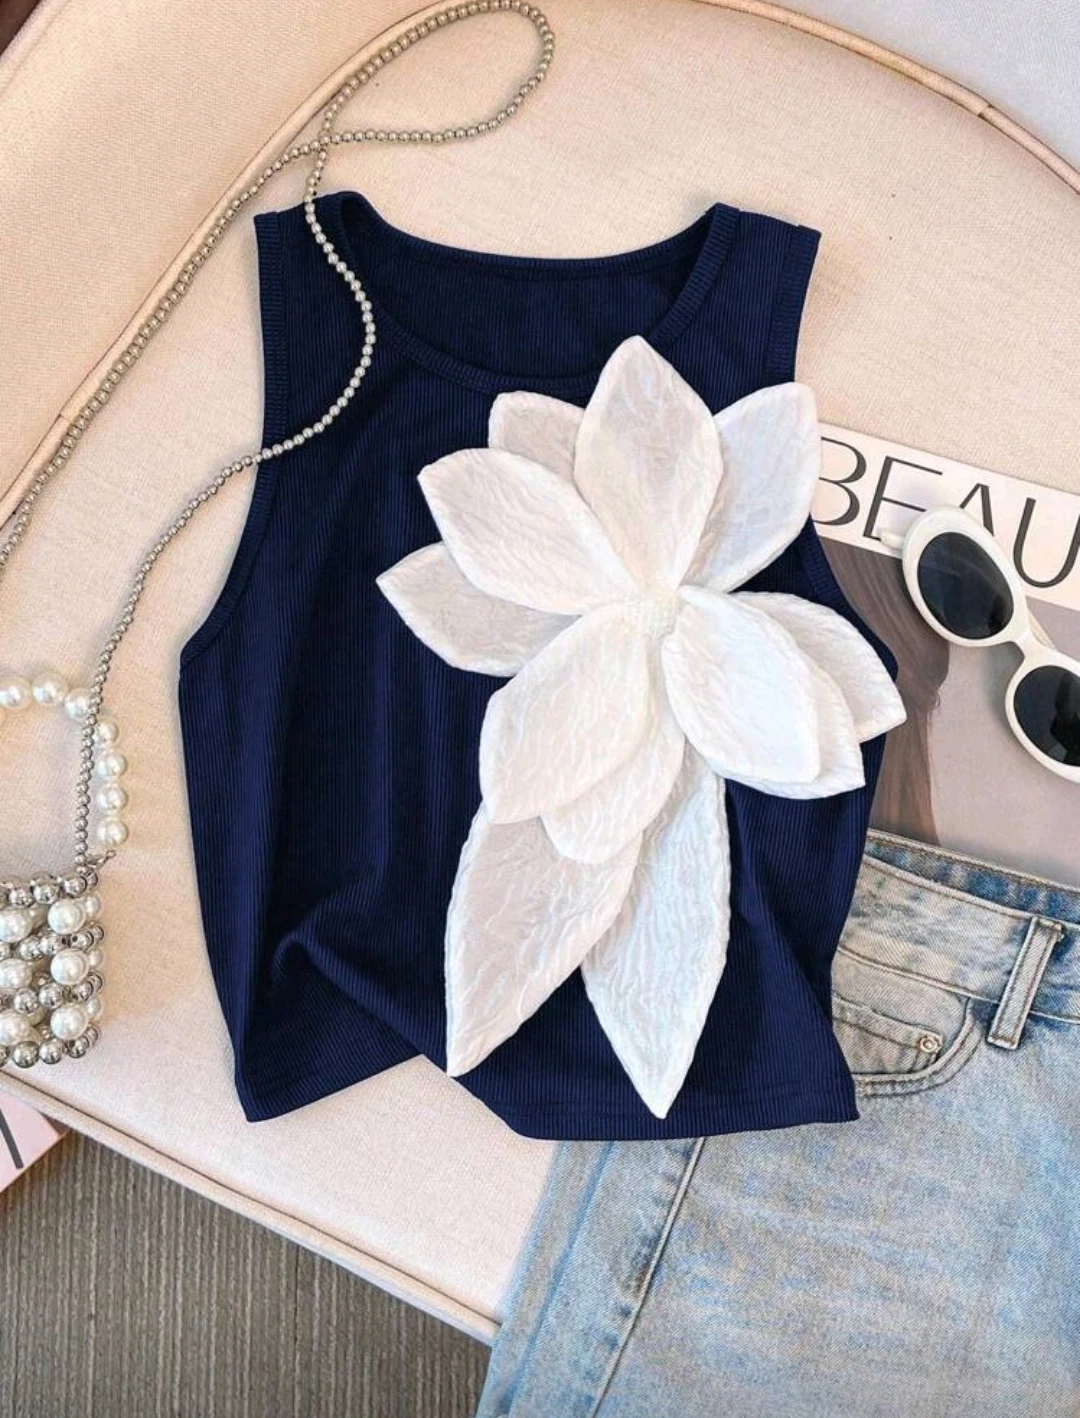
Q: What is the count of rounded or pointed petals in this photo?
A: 12